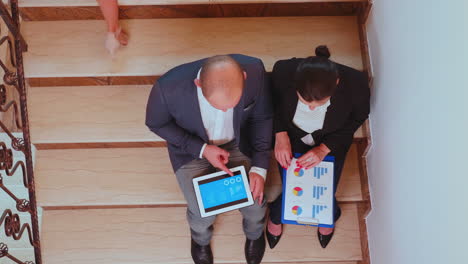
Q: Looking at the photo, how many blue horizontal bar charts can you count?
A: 3